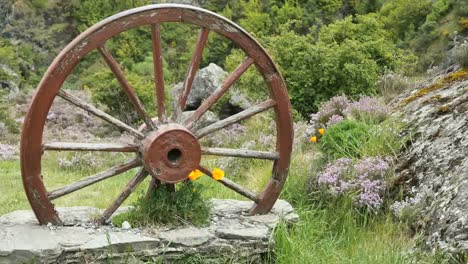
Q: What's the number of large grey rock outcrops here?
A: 2